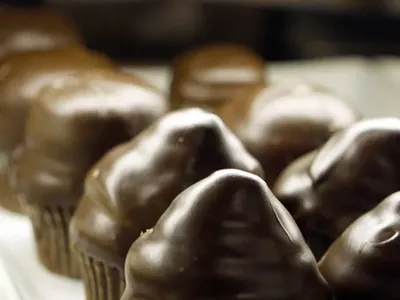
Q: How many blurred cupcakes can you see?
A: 5